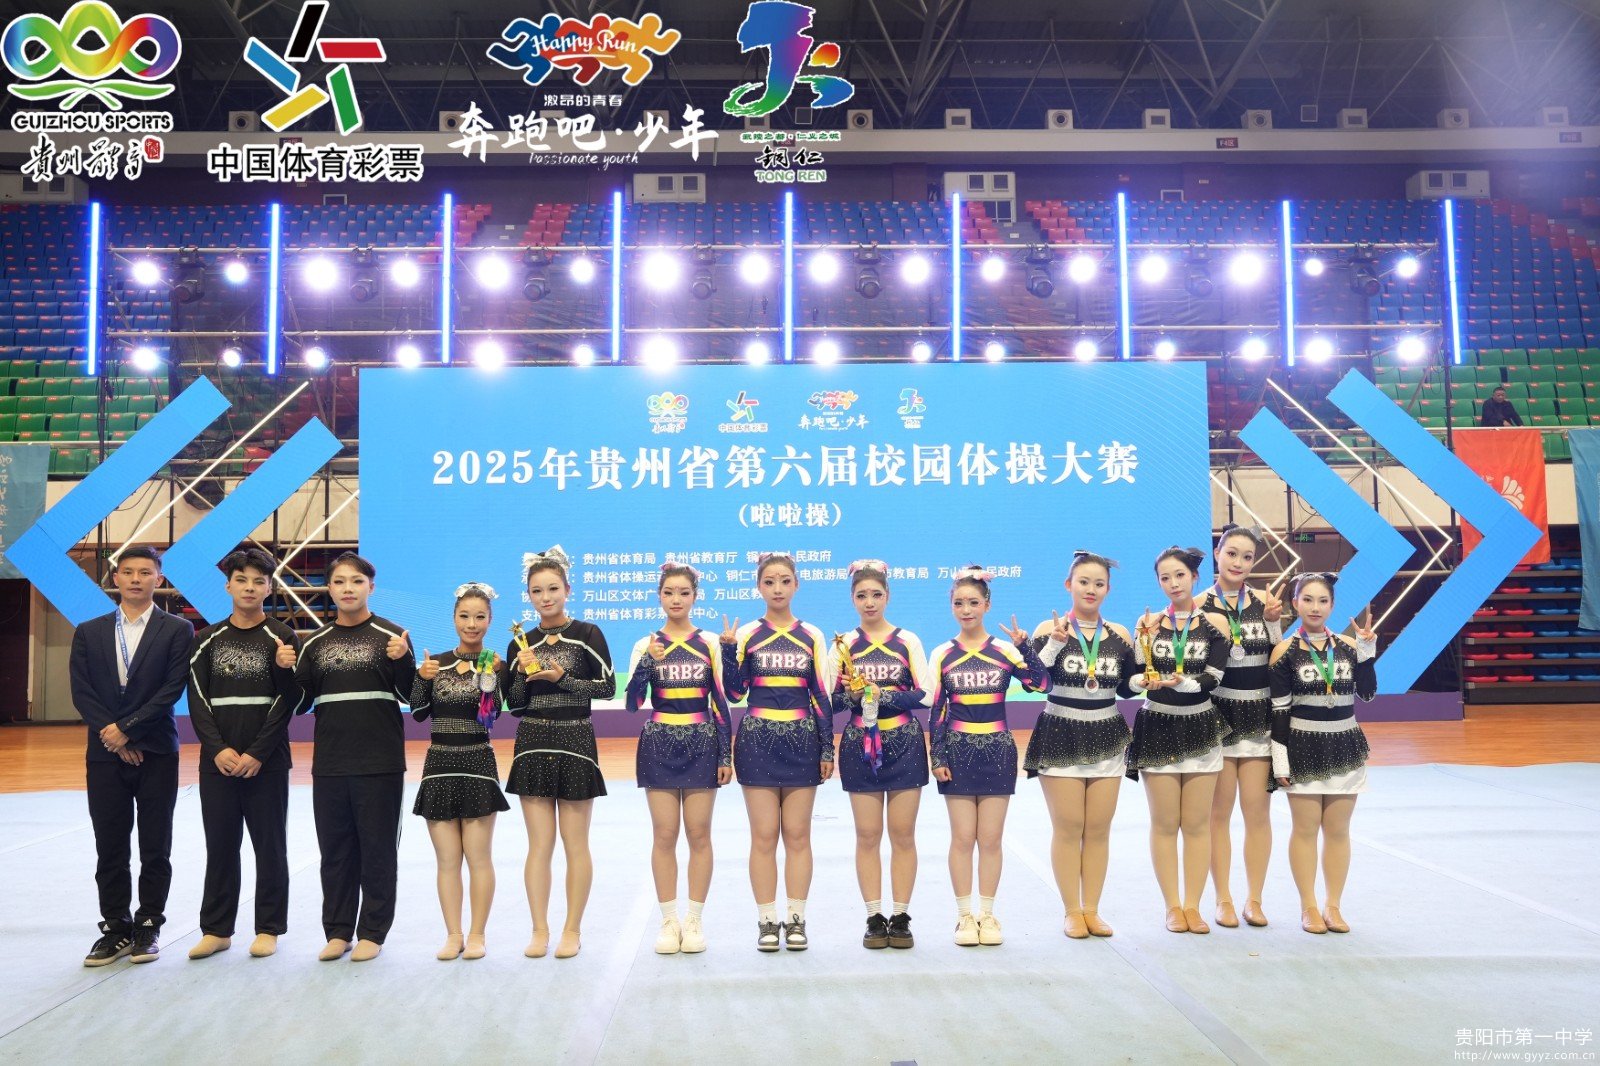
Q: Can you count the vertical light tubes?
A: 9